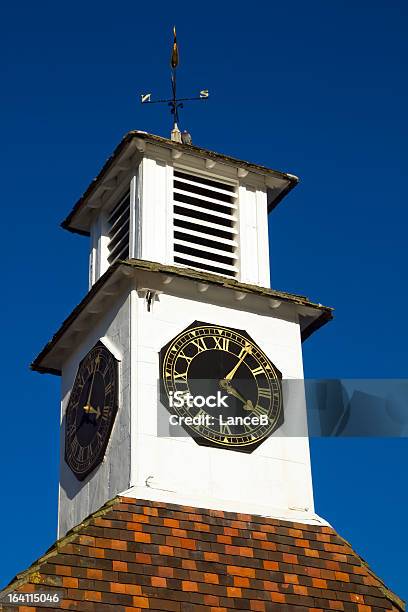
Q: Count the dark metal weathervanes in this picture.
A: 1